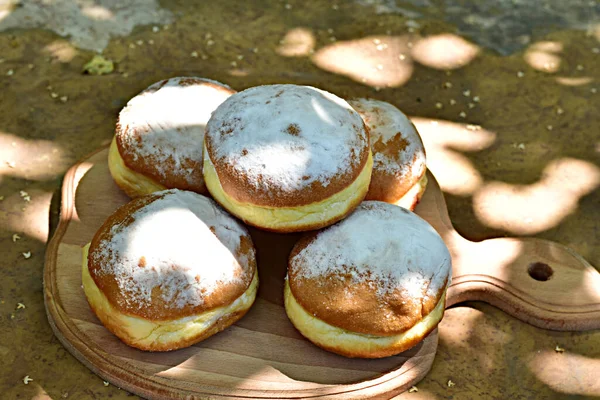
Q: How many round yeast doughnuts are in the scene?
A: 5